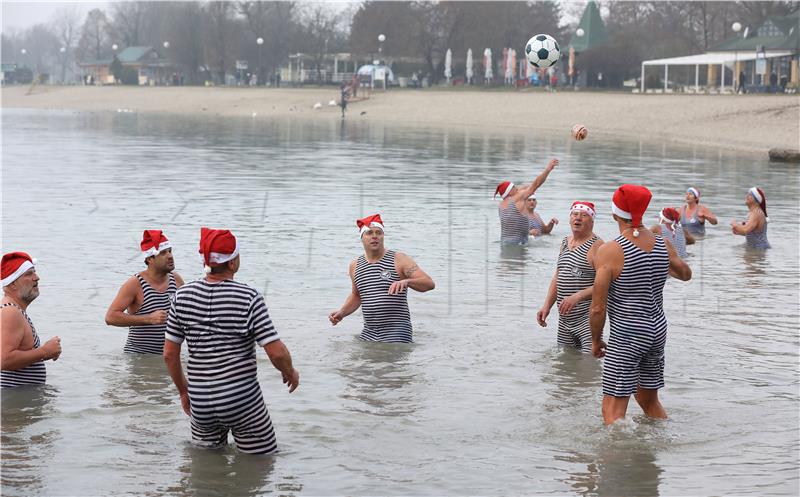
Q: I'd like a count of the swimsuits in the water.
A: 11